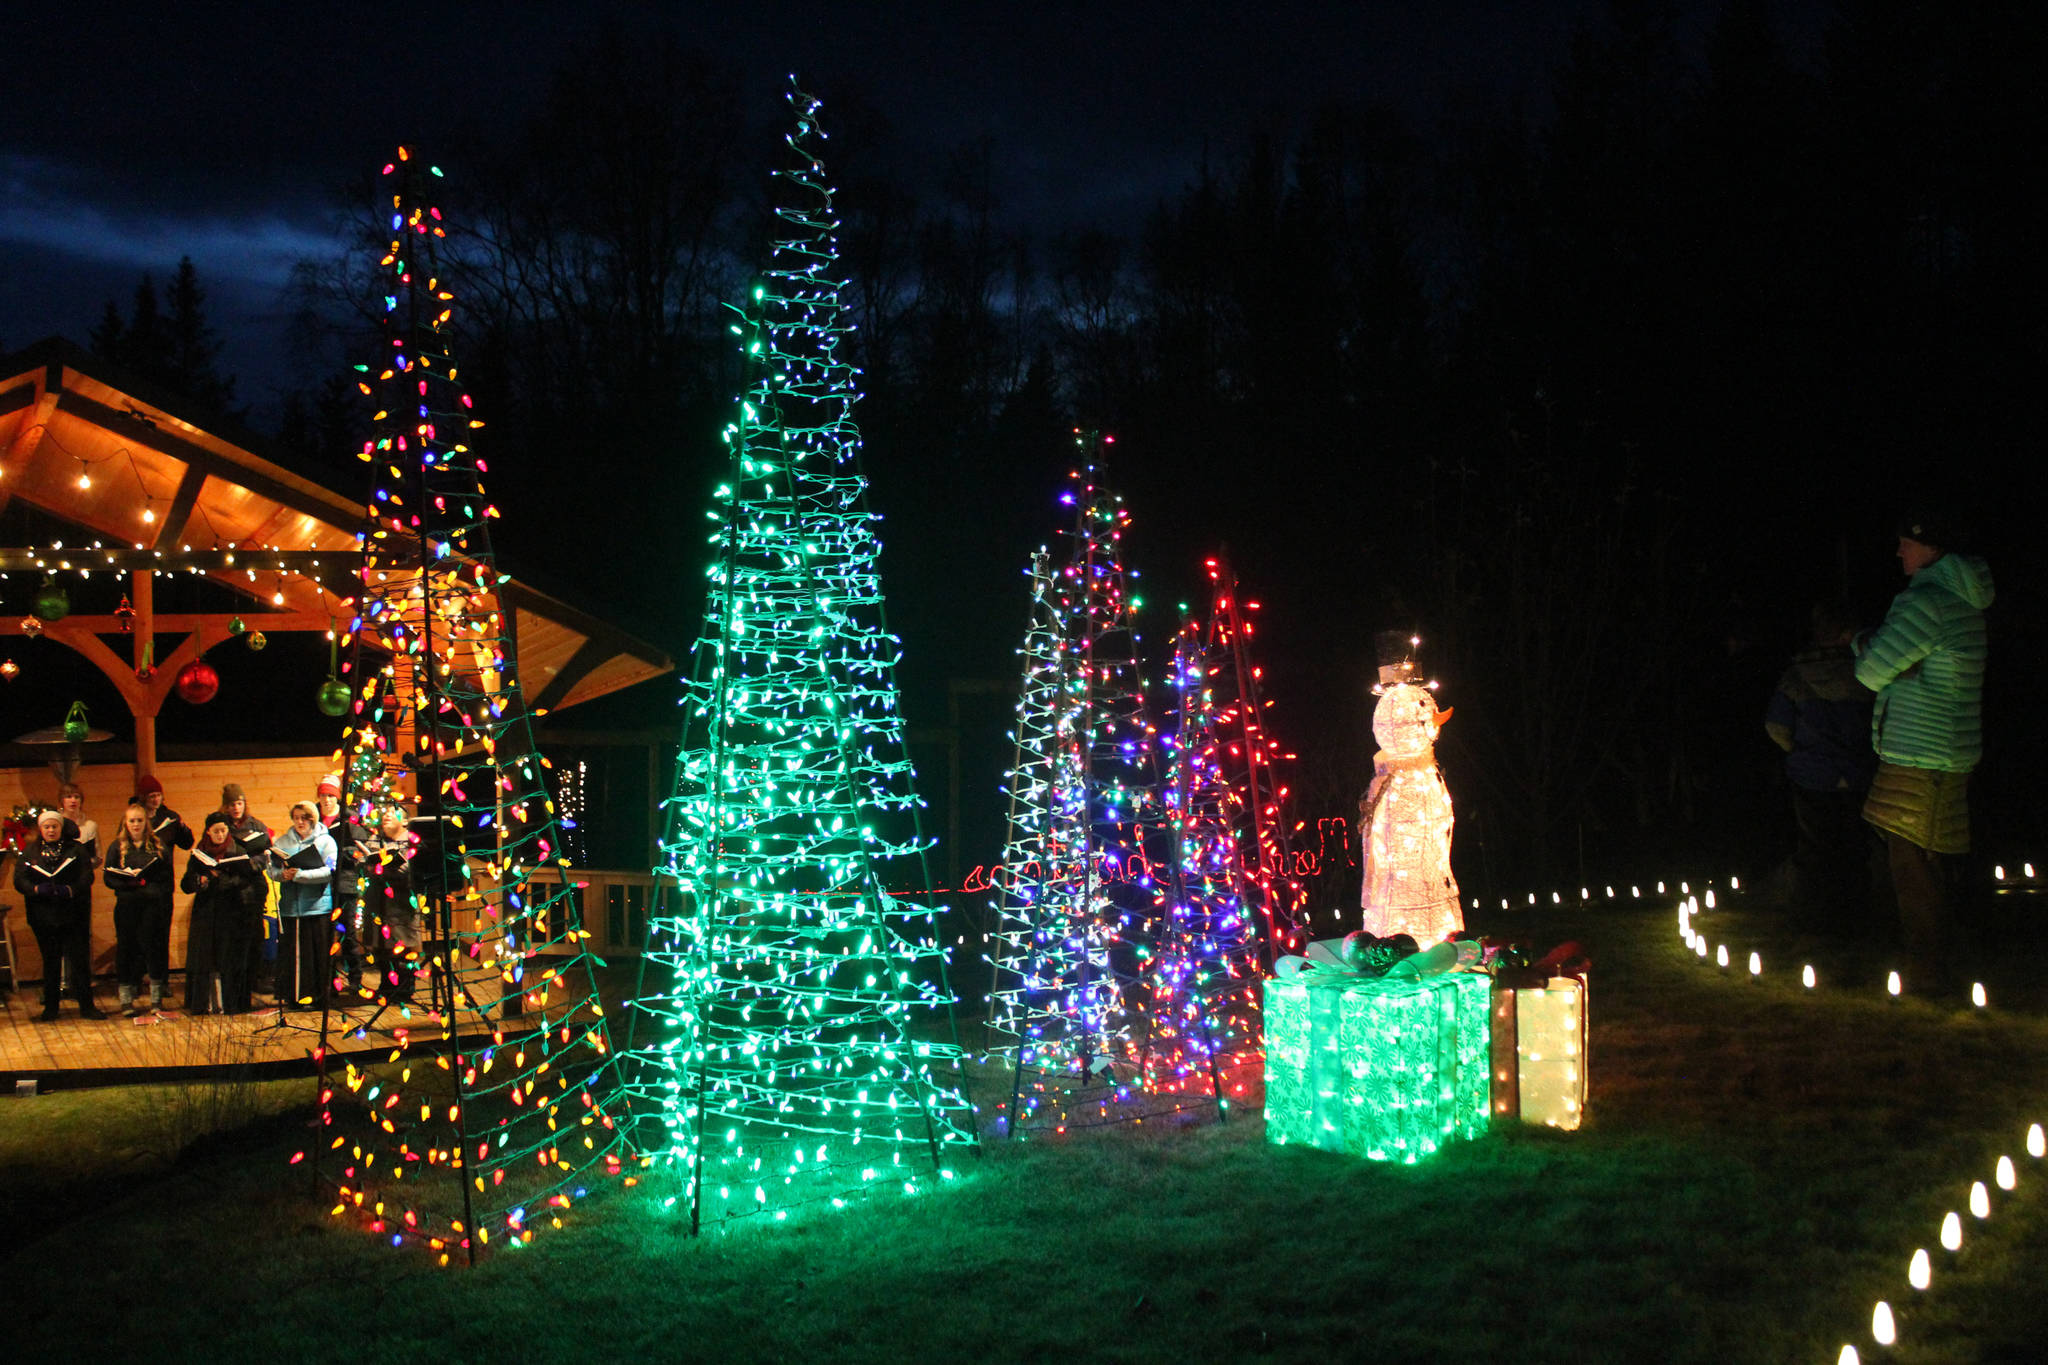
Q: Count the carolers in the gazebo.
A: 9